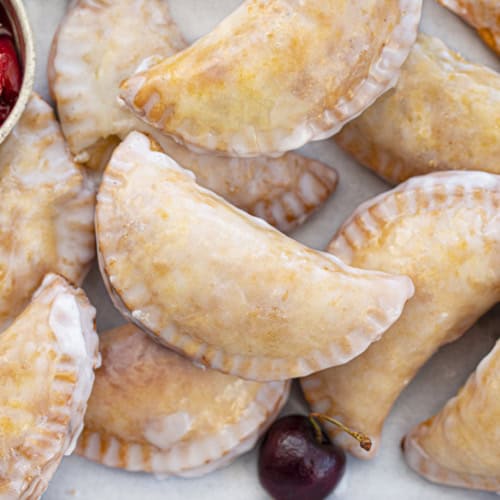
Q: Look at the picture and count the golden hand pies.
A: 11